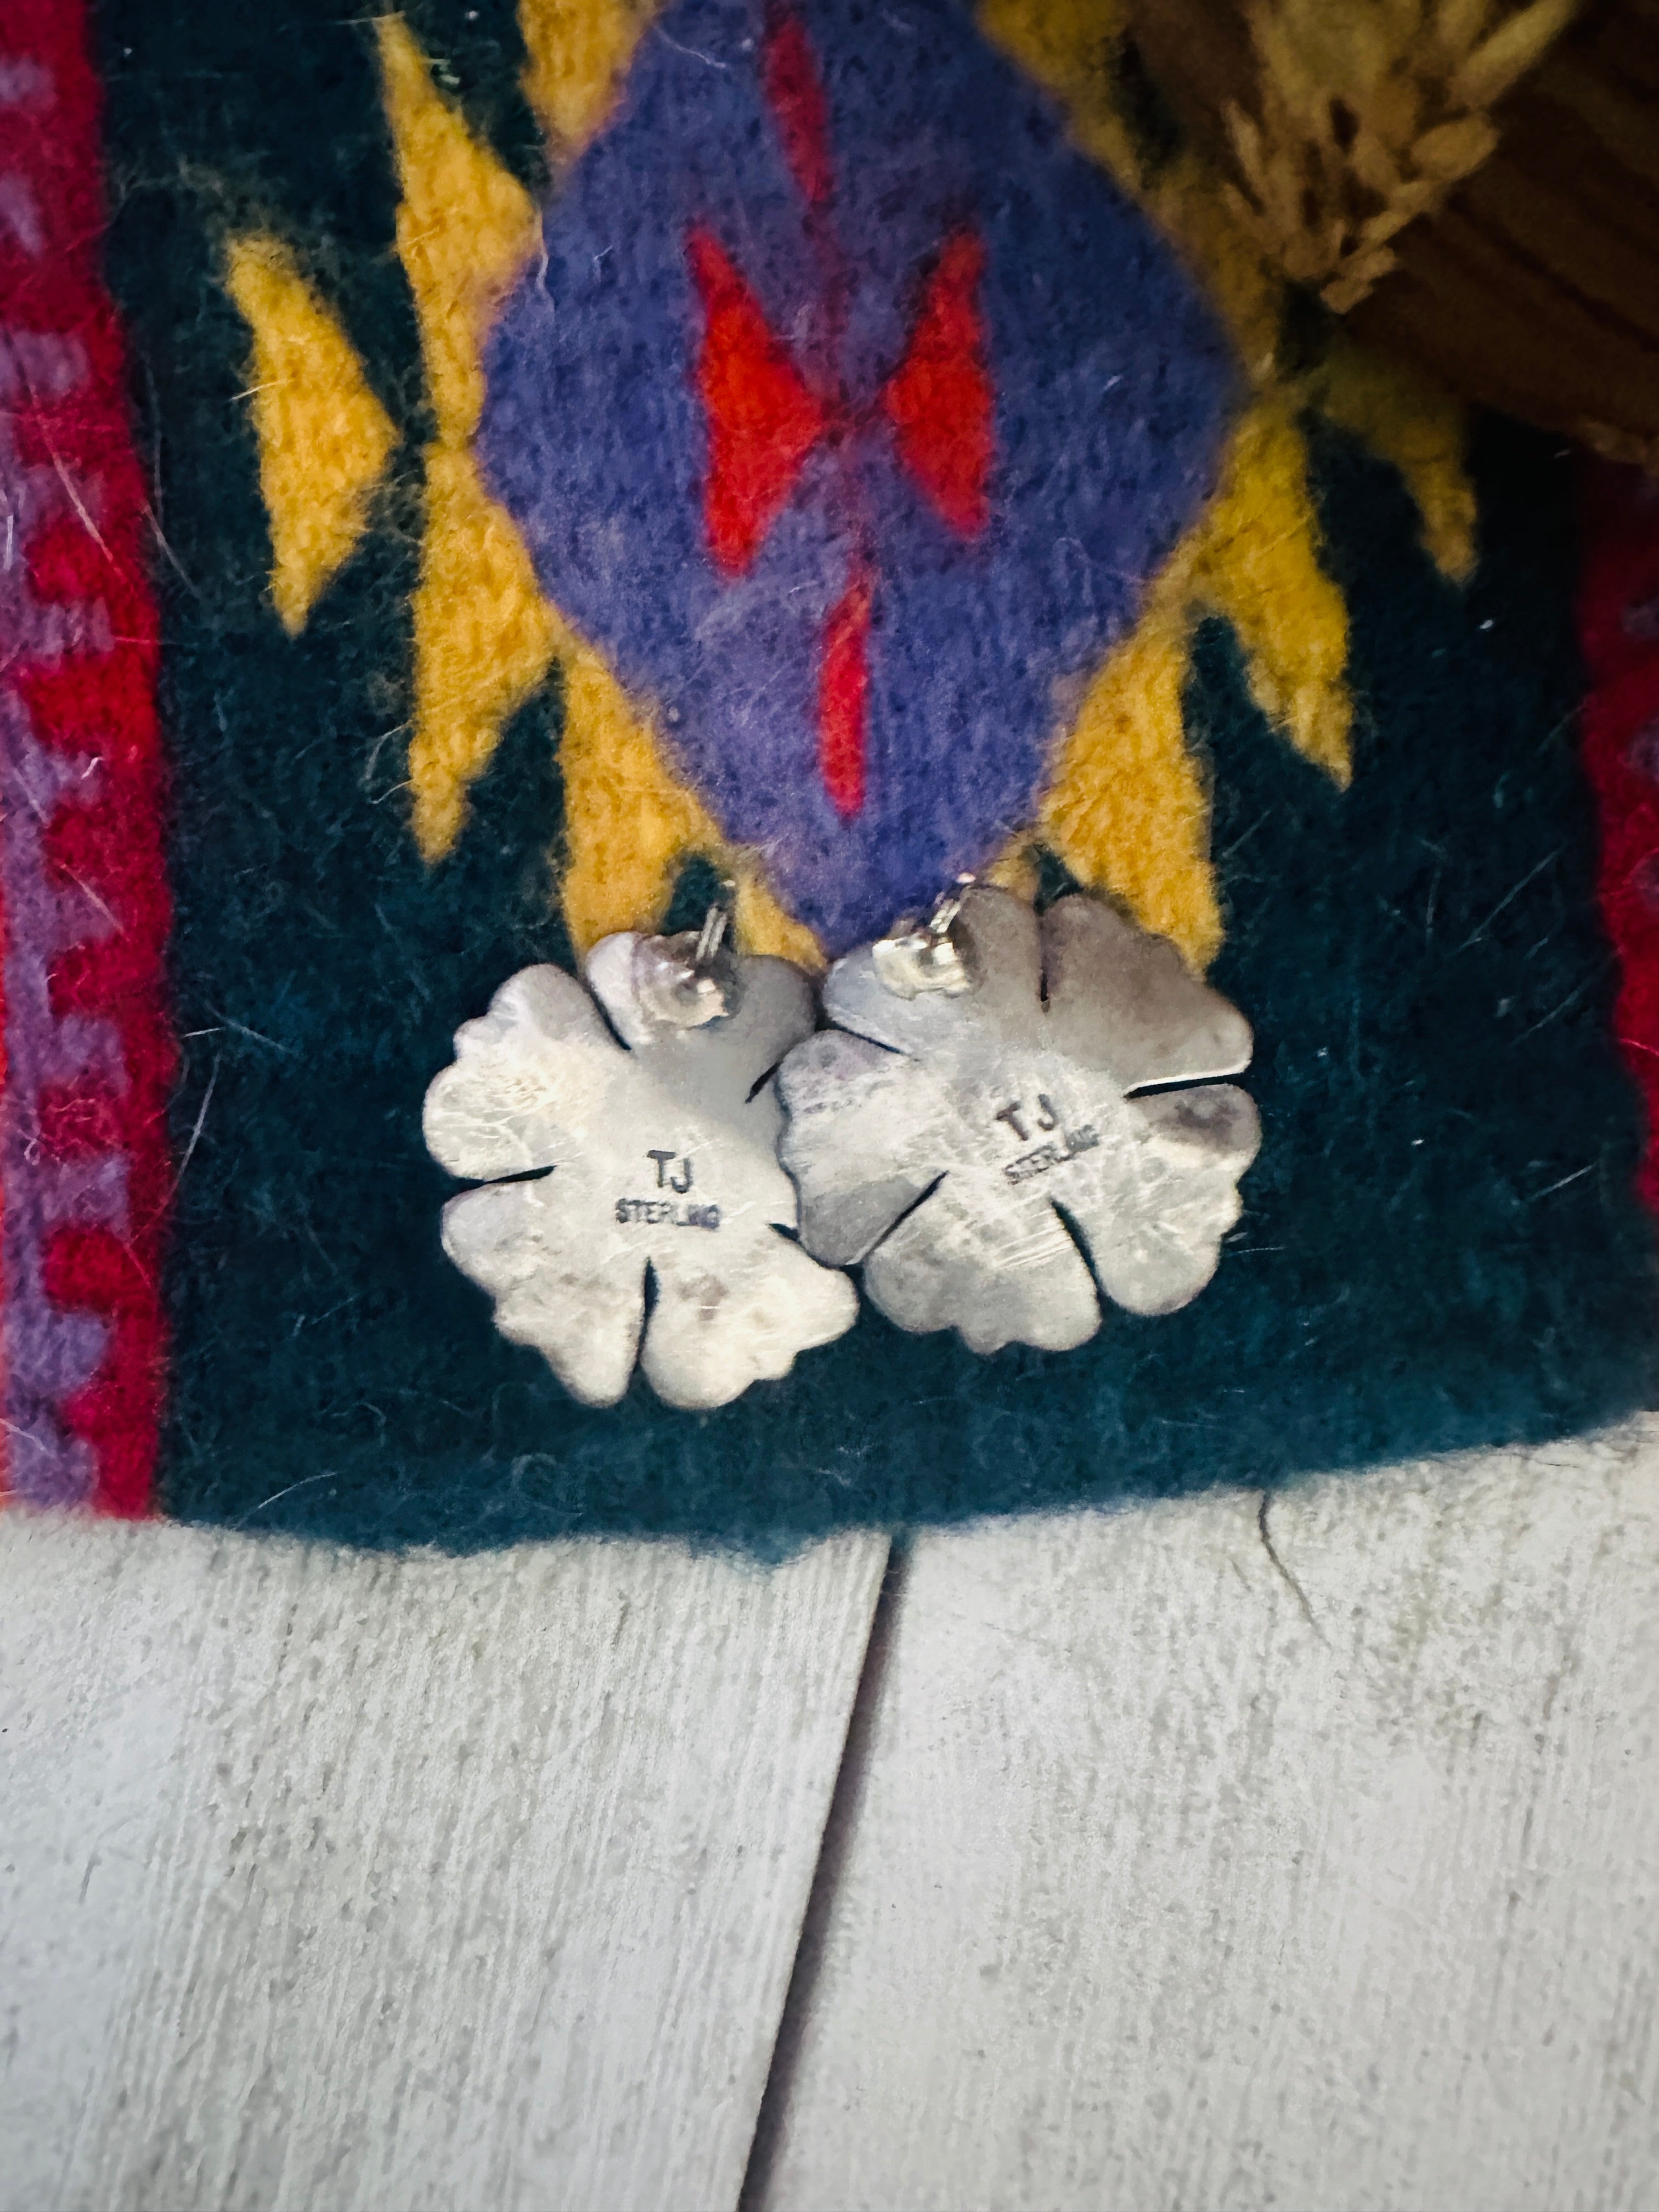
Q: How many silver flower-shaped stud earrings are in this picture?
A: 2